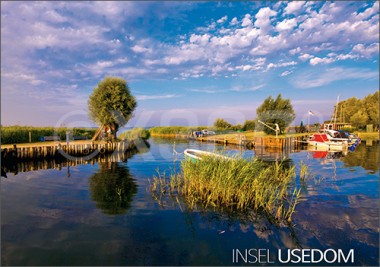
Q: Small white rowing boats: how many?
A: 1